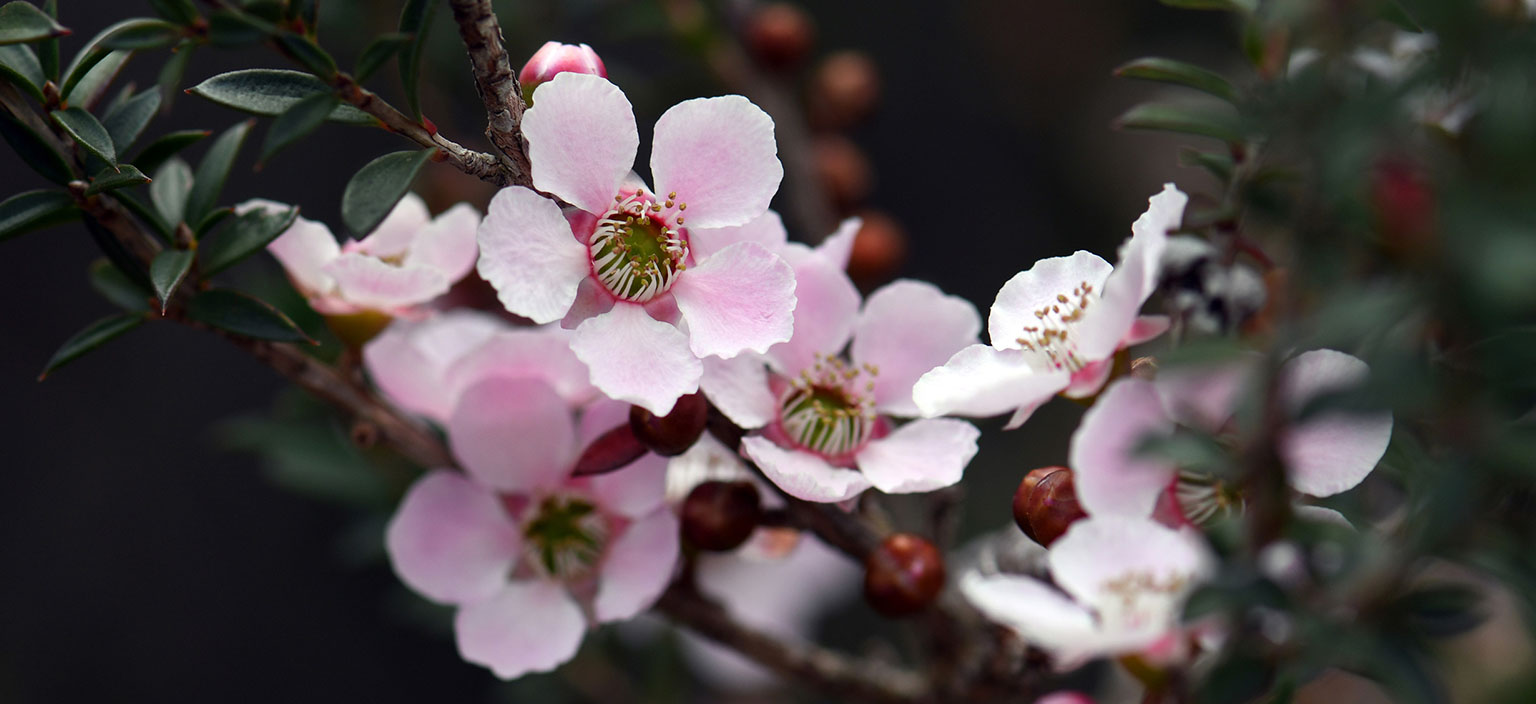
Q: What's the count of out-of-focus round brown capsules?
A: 4